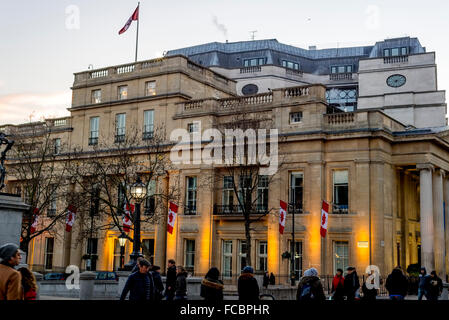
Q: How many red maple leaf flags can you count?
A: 7